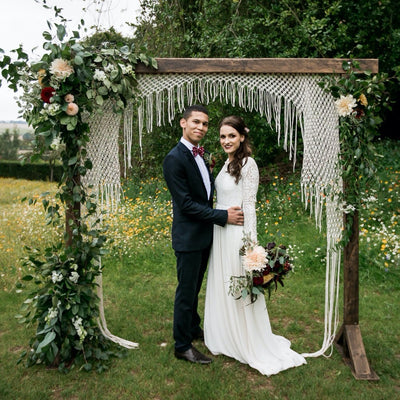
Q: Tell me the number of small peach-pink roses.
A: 2